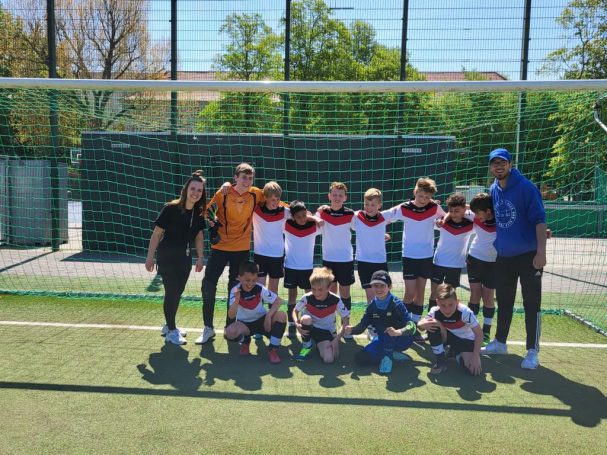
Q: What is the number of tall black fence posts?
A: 5